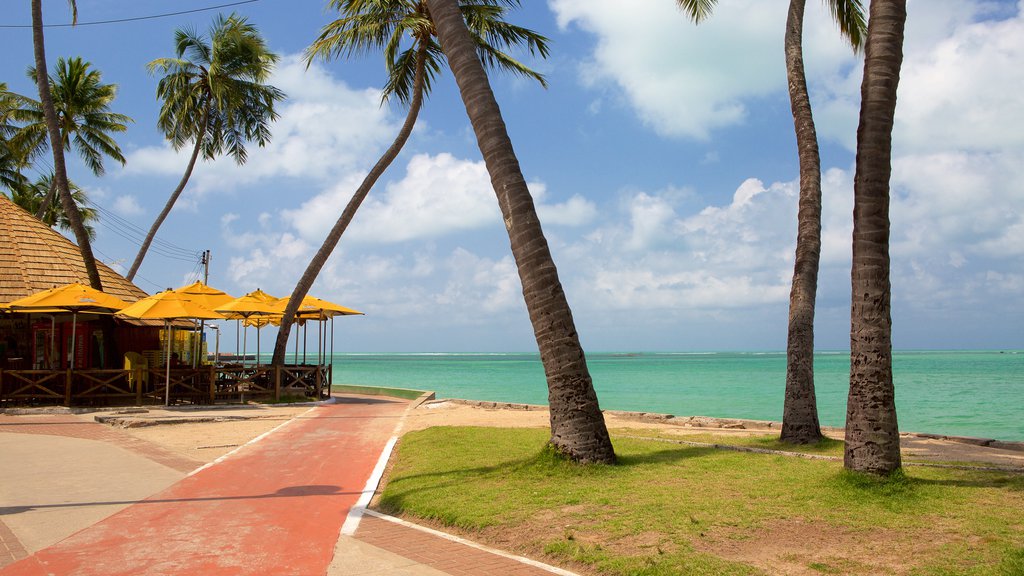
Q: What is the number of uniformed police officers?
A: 0